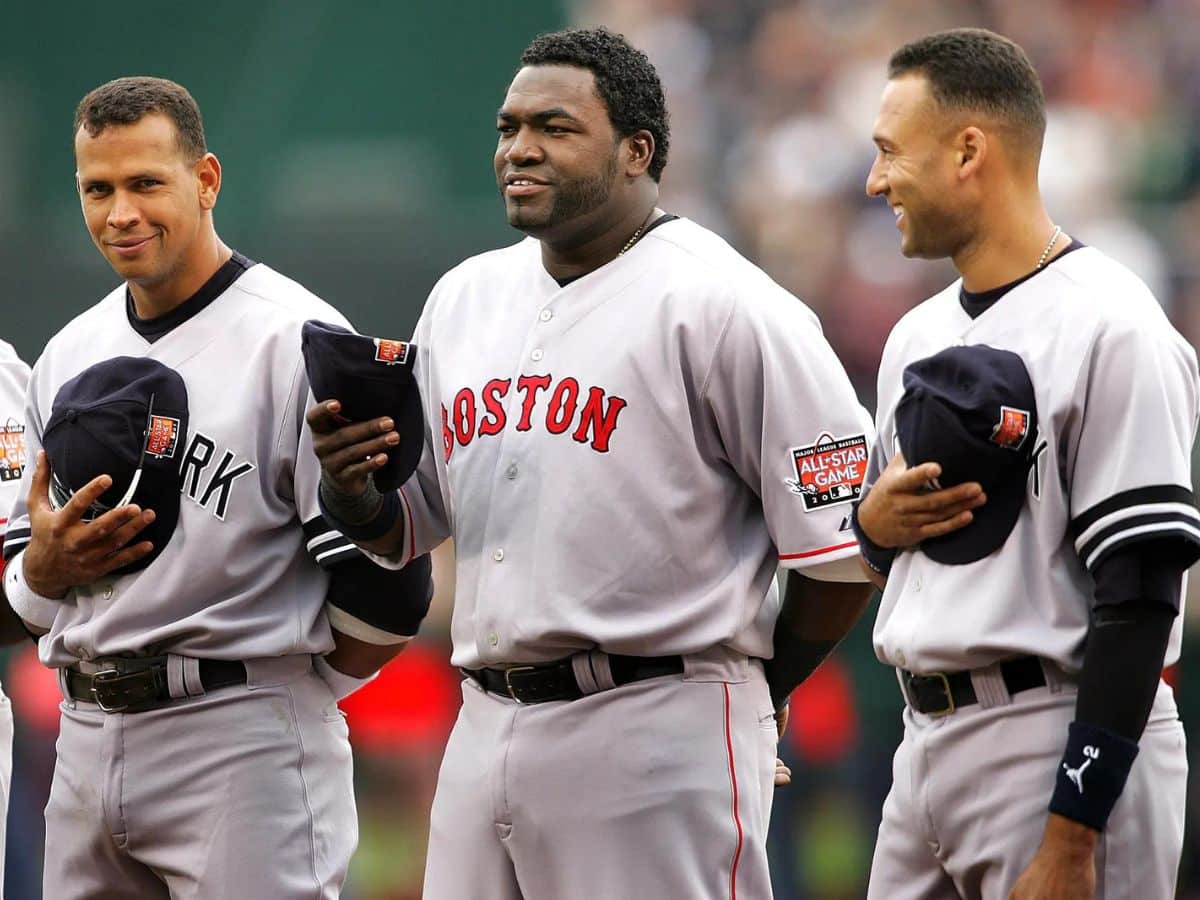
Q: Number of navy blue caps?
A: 3